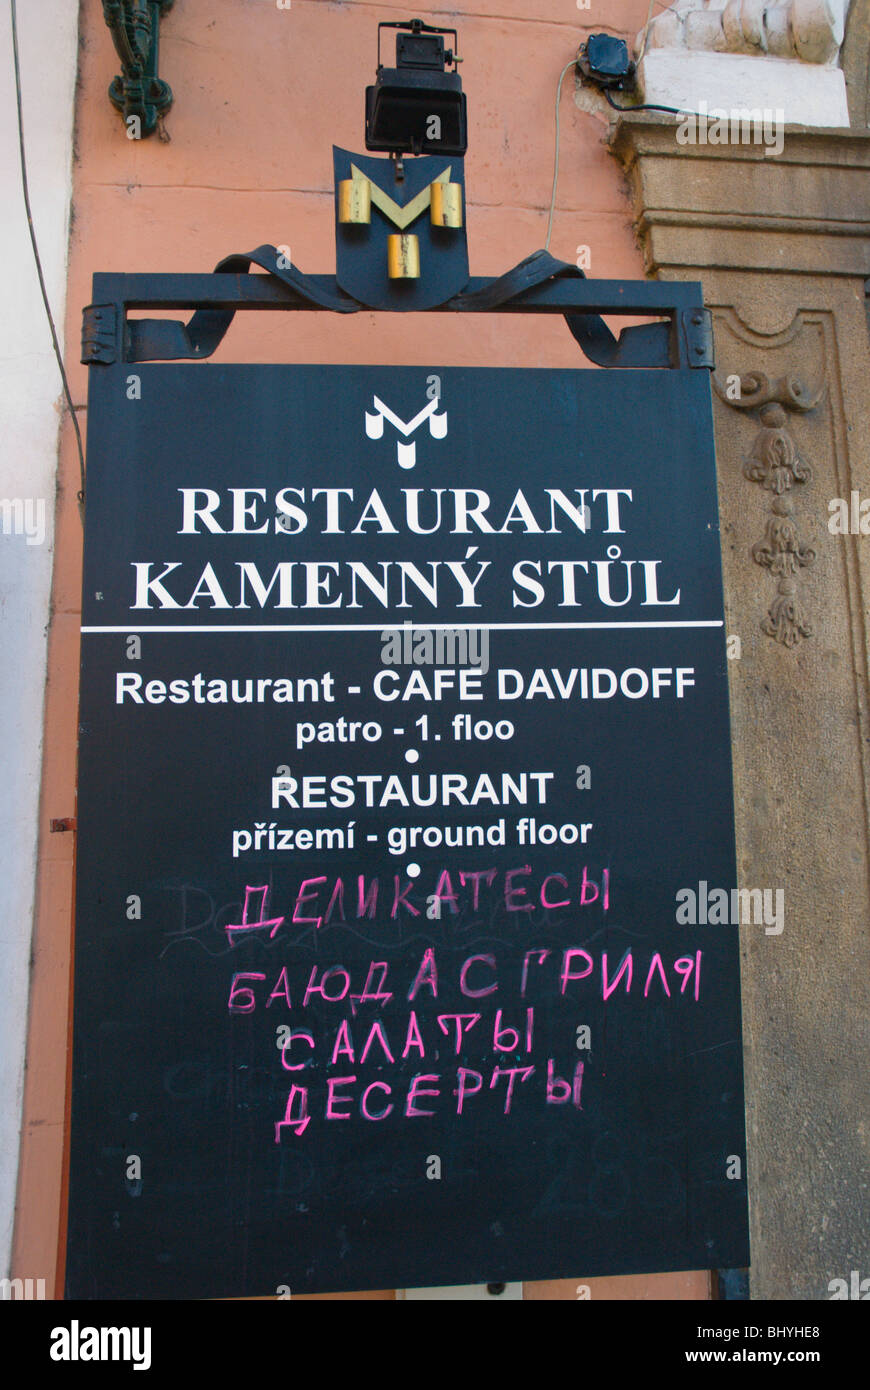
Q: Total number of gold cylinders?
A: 3